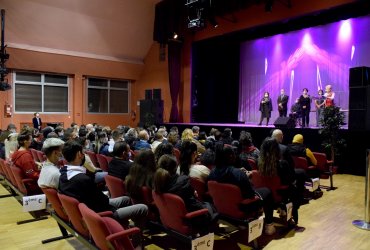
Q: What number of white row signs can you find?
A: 5